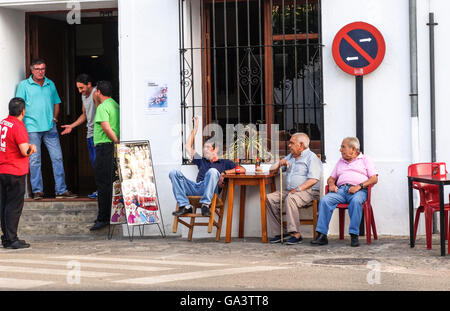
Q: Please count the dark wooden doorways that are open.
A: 1